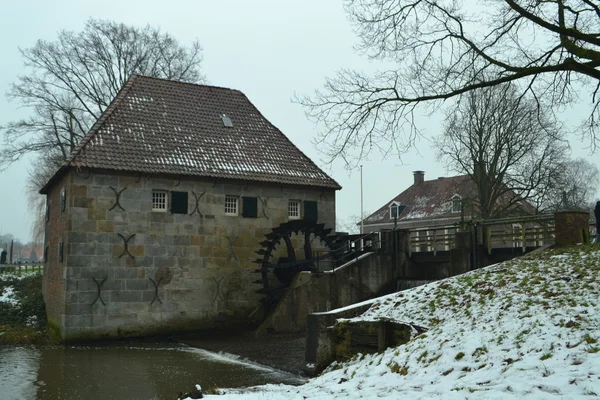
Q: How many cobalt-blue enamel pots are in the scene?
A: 0